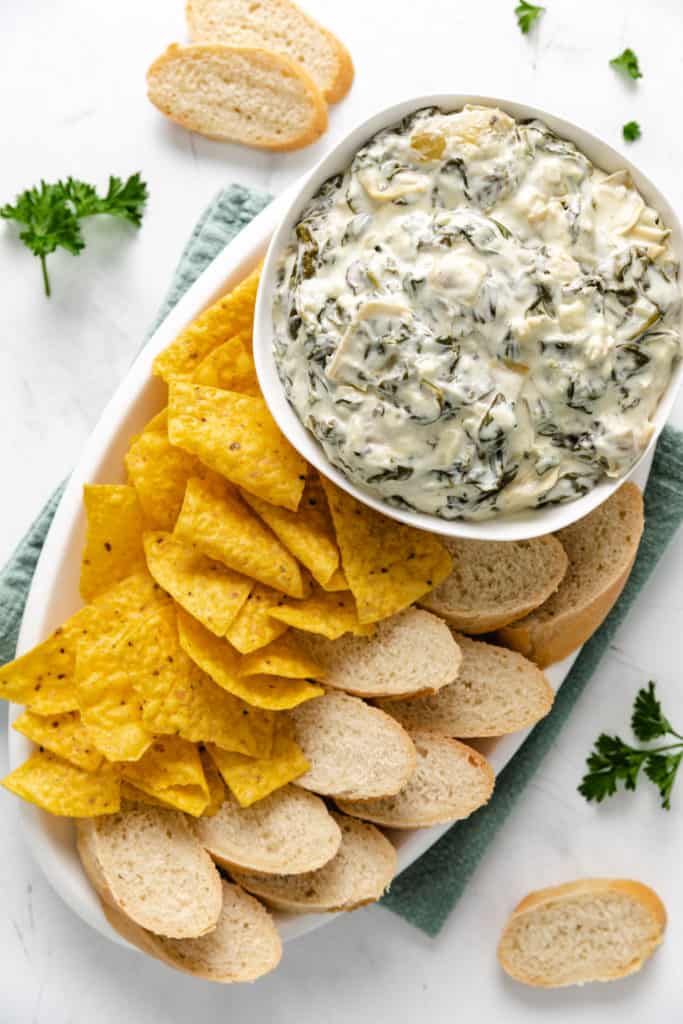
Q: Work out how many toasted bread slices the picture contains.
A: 13